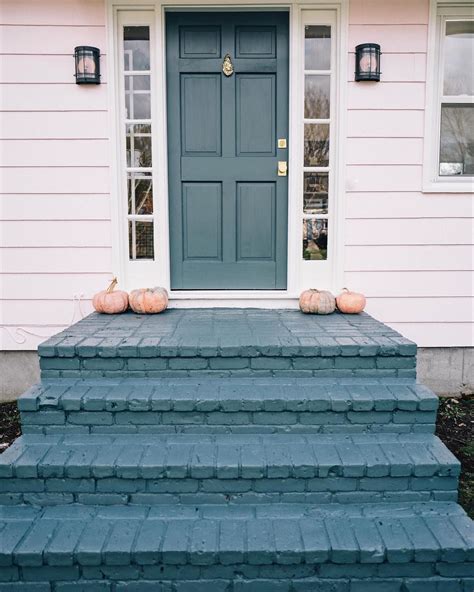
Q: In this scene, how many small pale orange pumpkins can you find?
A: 4